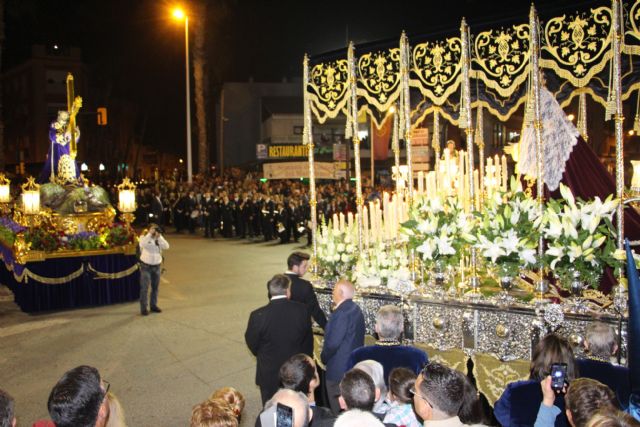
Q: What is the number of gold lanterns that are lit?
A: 3